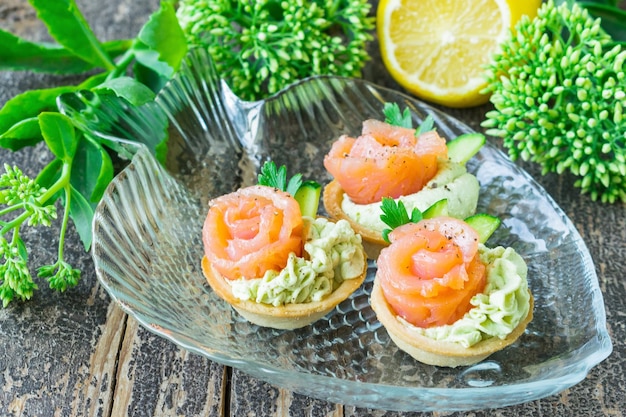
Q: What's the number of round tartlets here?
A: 3